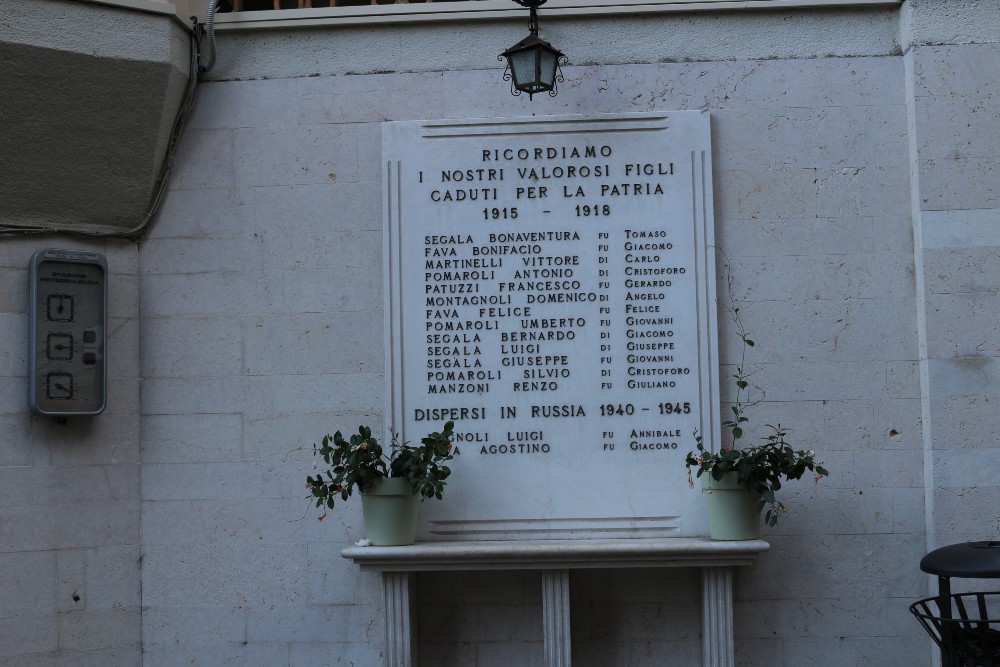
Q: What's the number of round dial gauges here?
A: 3